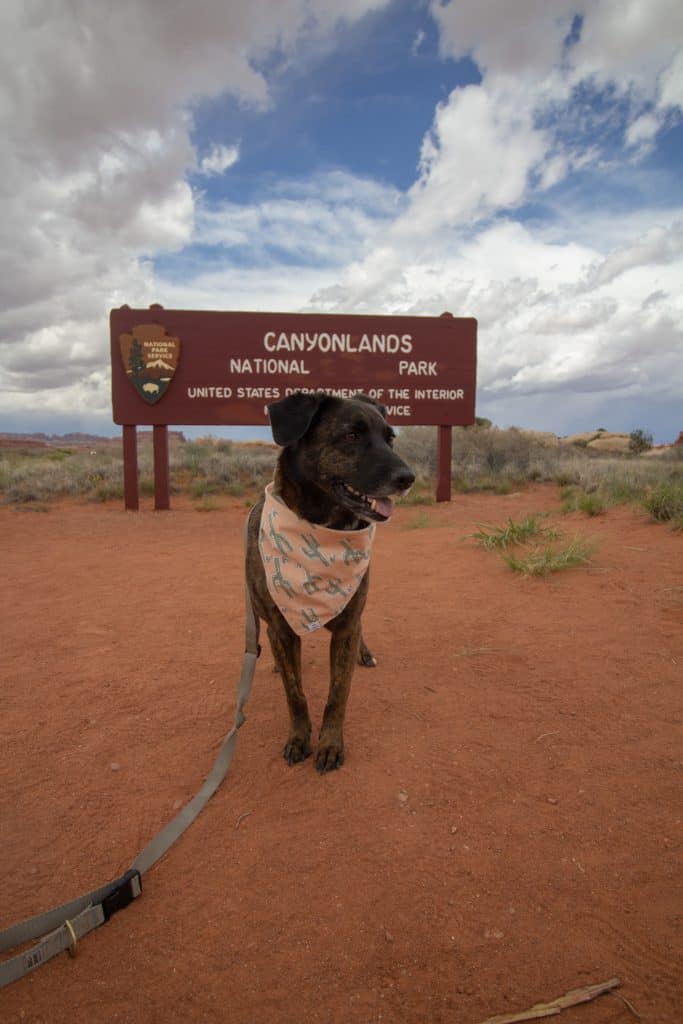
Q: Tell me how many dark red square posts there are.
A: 3